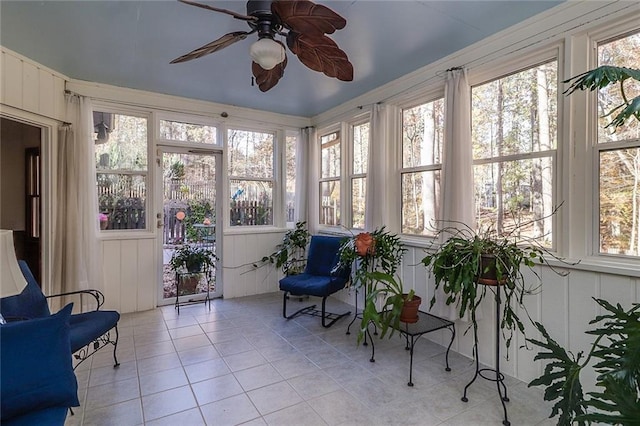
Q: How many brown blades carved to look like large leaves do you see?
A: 5